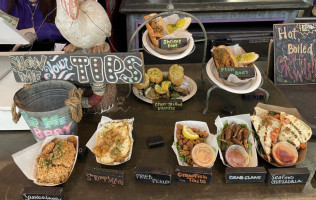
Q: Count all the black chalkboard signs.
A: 11